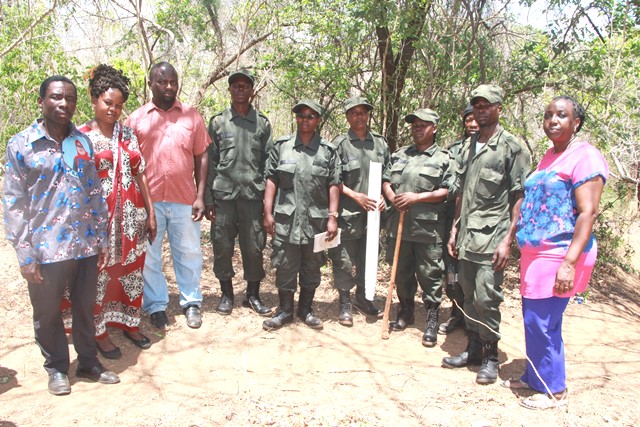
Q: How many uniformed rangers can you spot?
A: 6